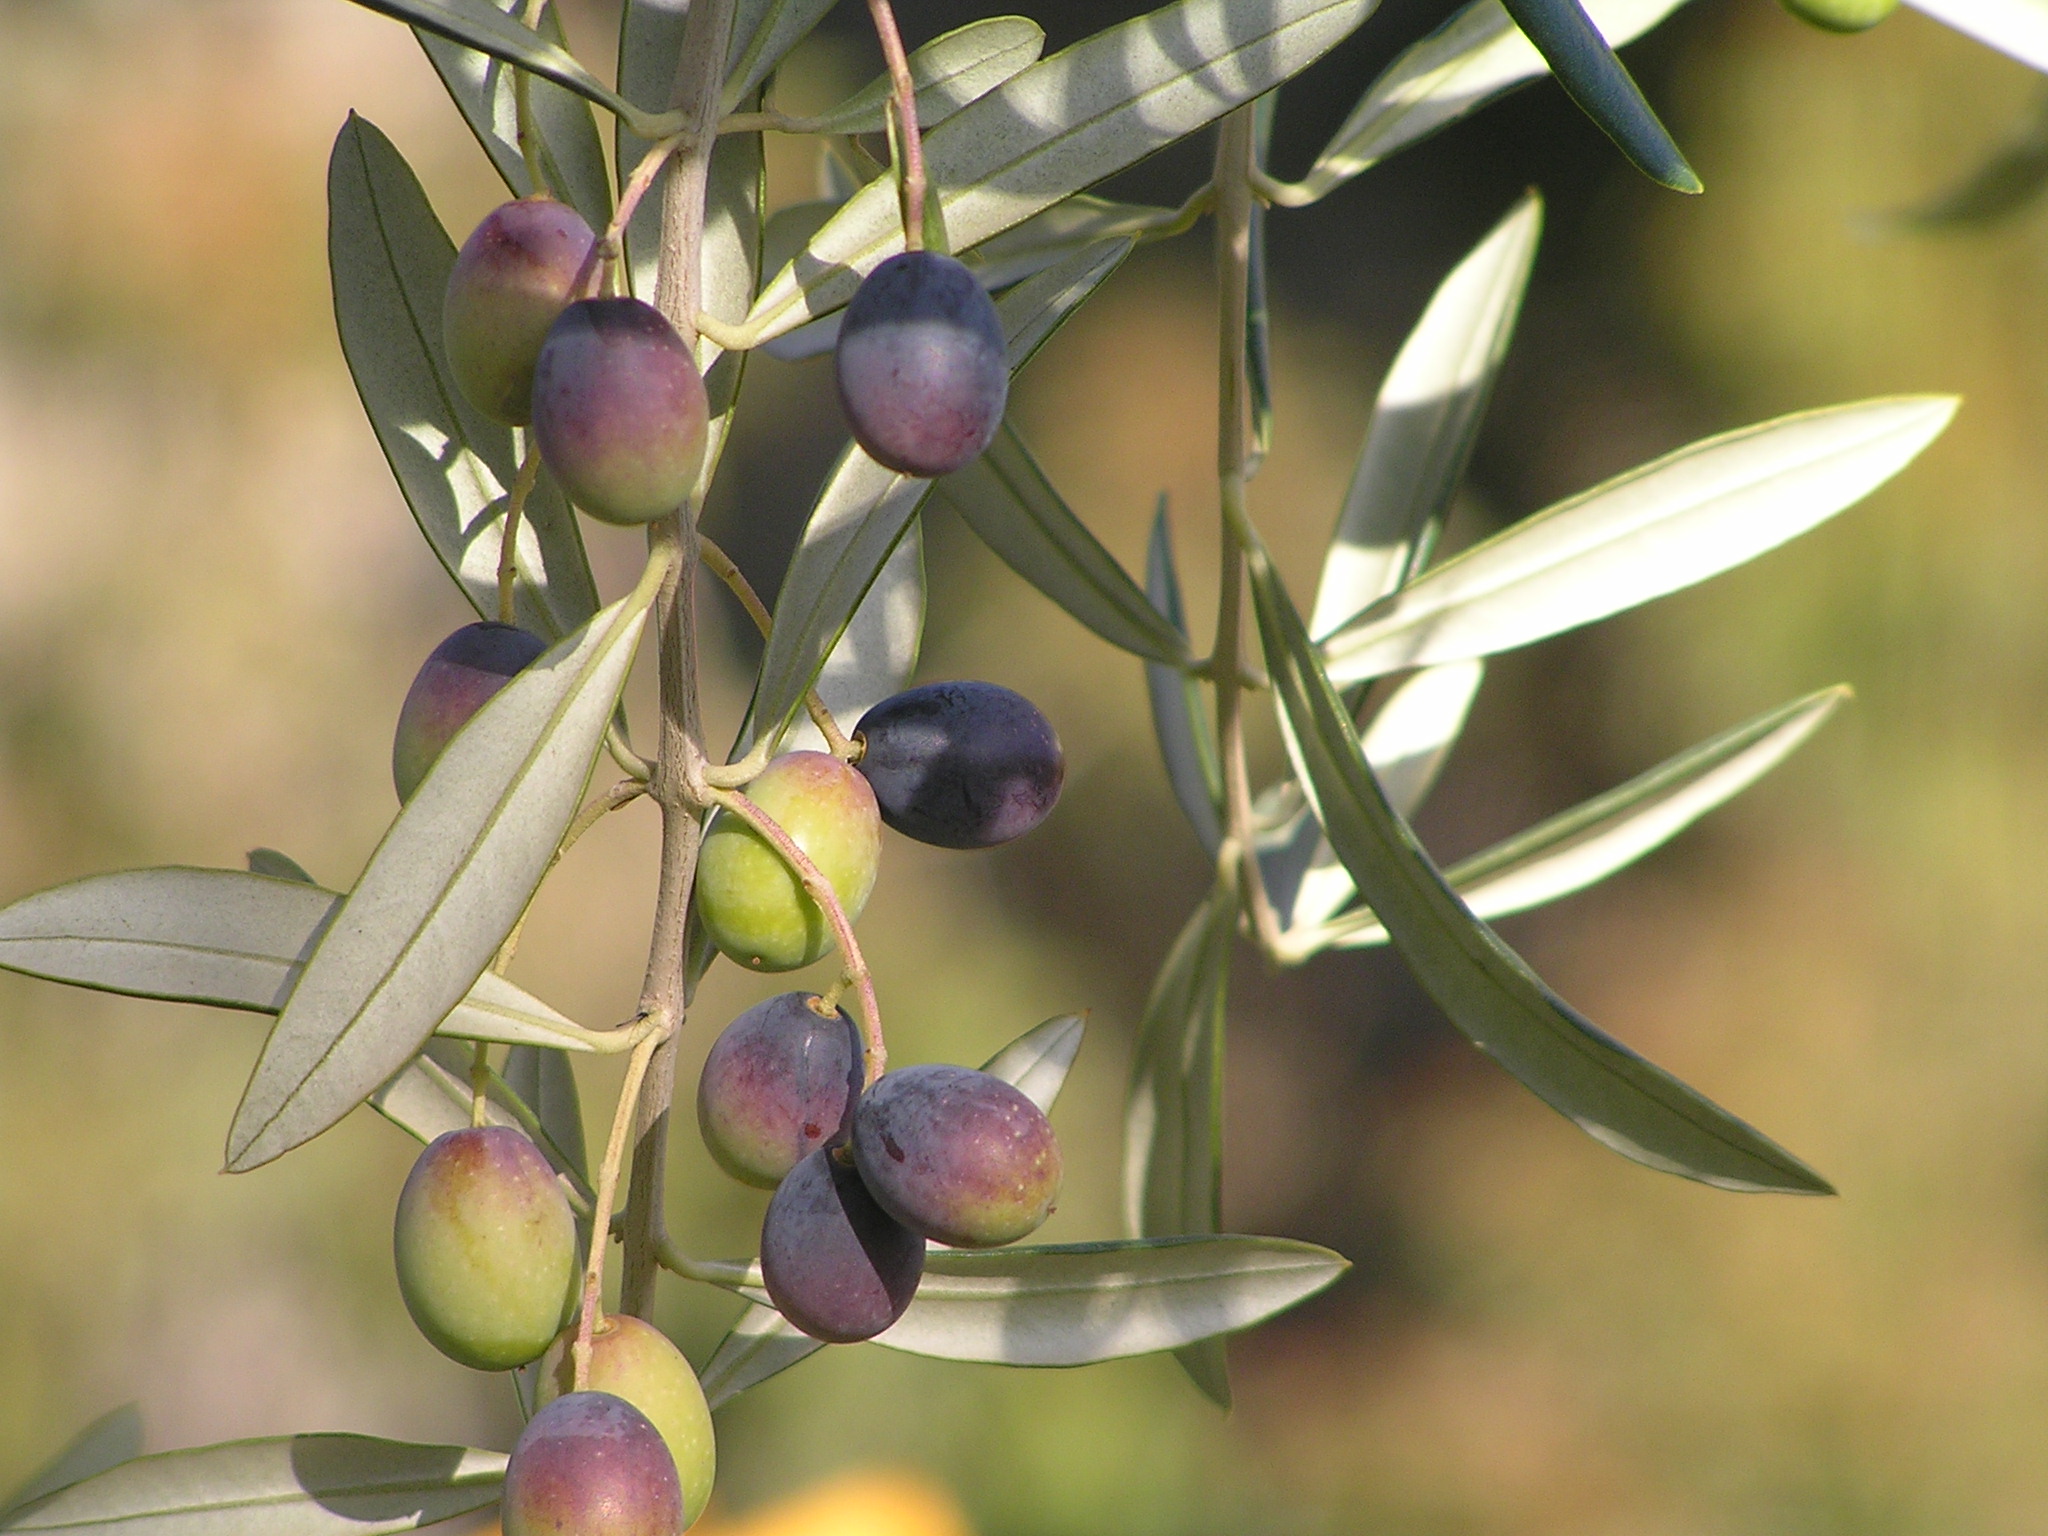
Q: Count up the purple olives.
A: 9